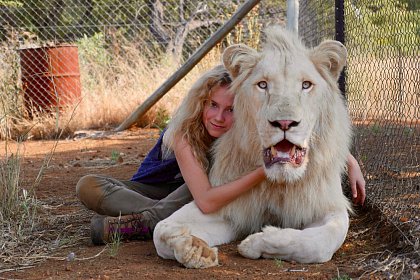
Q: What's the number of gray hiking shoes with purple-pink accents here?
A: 1